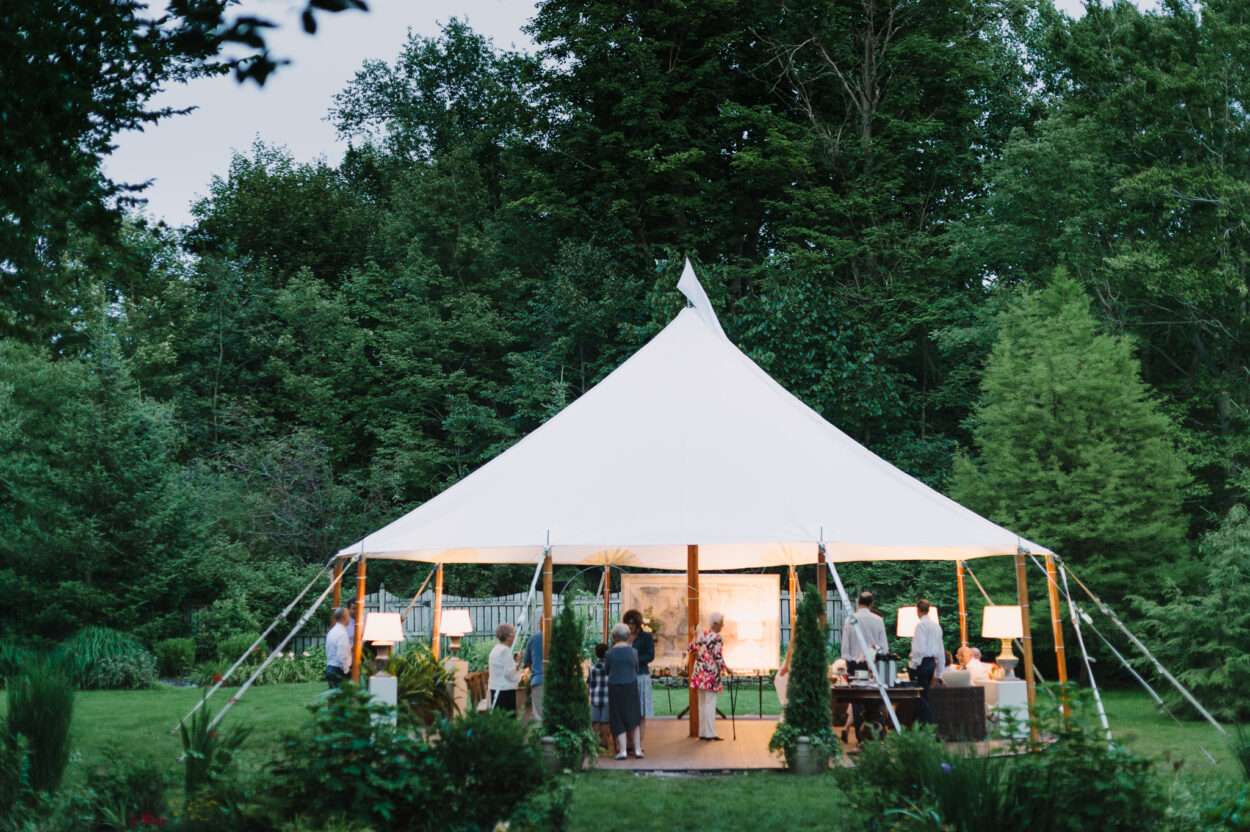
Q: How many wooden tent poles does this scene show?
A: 11